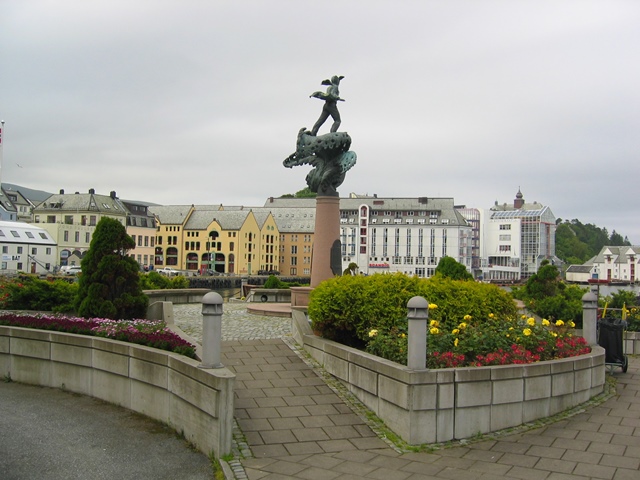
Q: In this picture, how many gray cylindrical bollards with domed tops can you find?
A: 3